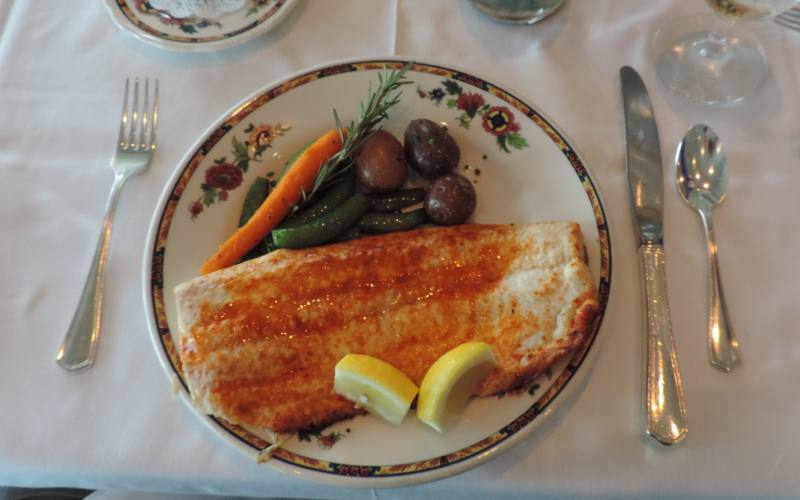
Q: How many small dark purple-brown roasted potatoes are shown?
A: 3